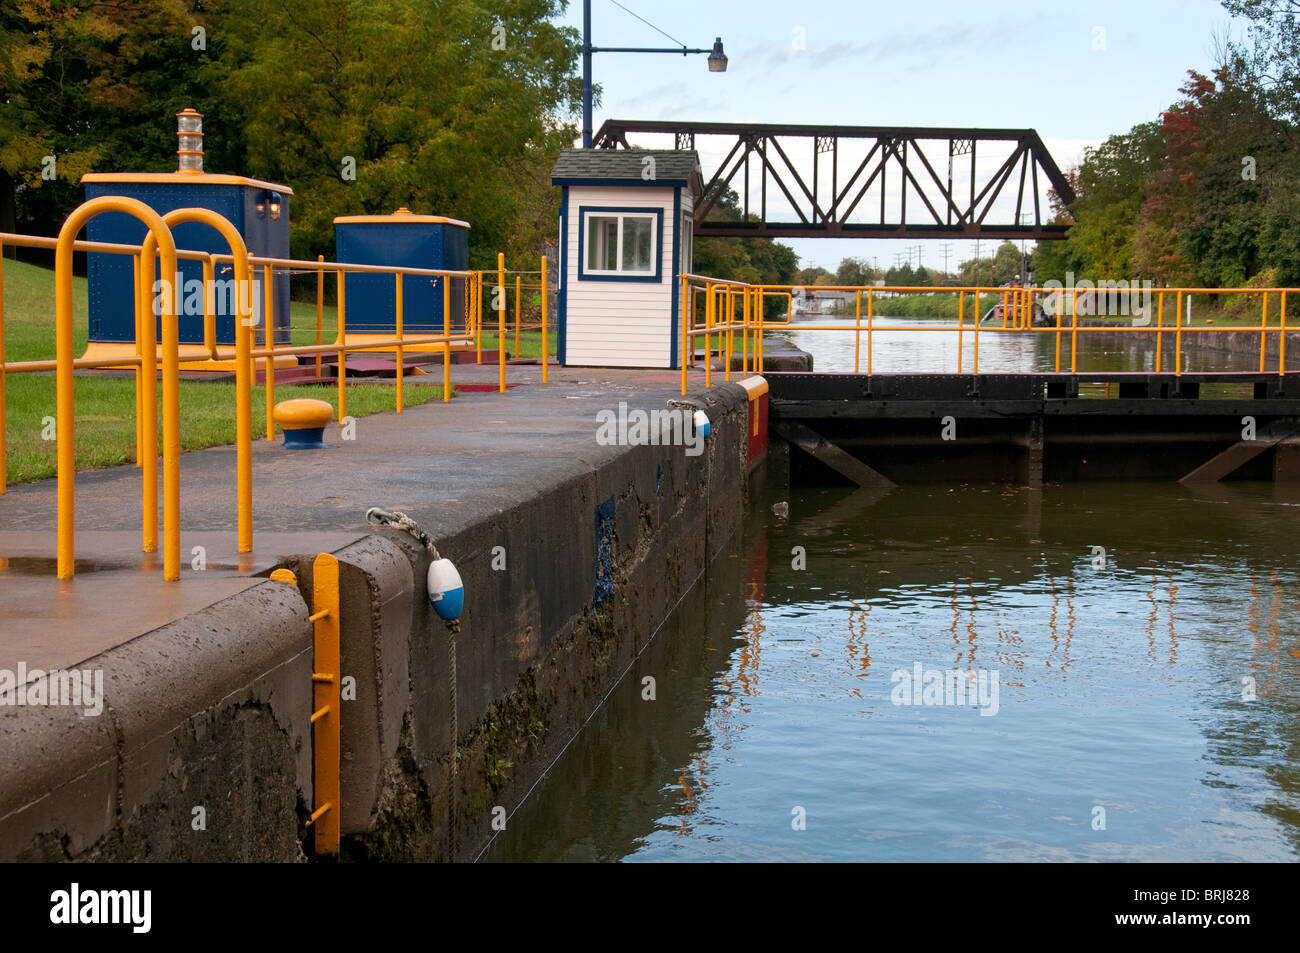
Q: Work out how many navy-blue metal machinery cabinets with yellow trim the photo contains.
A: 2